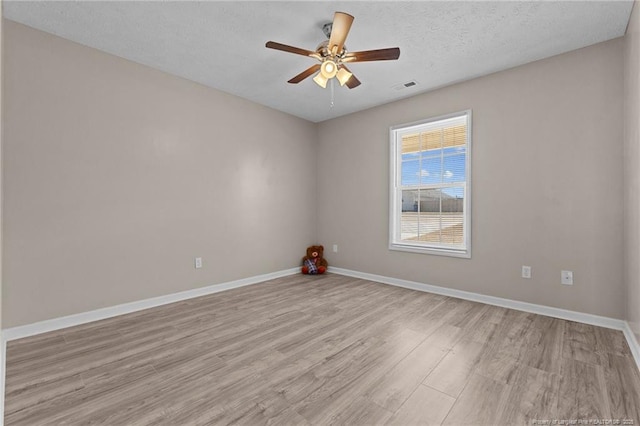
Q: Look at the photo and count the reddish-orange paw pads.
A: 2